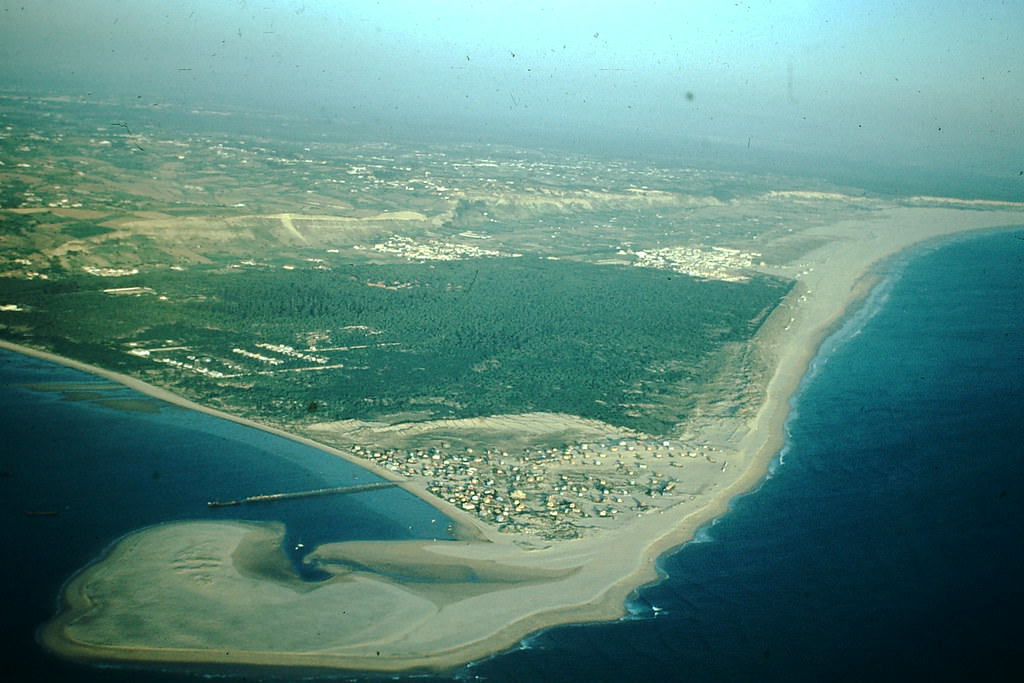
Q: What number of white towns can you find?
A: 2